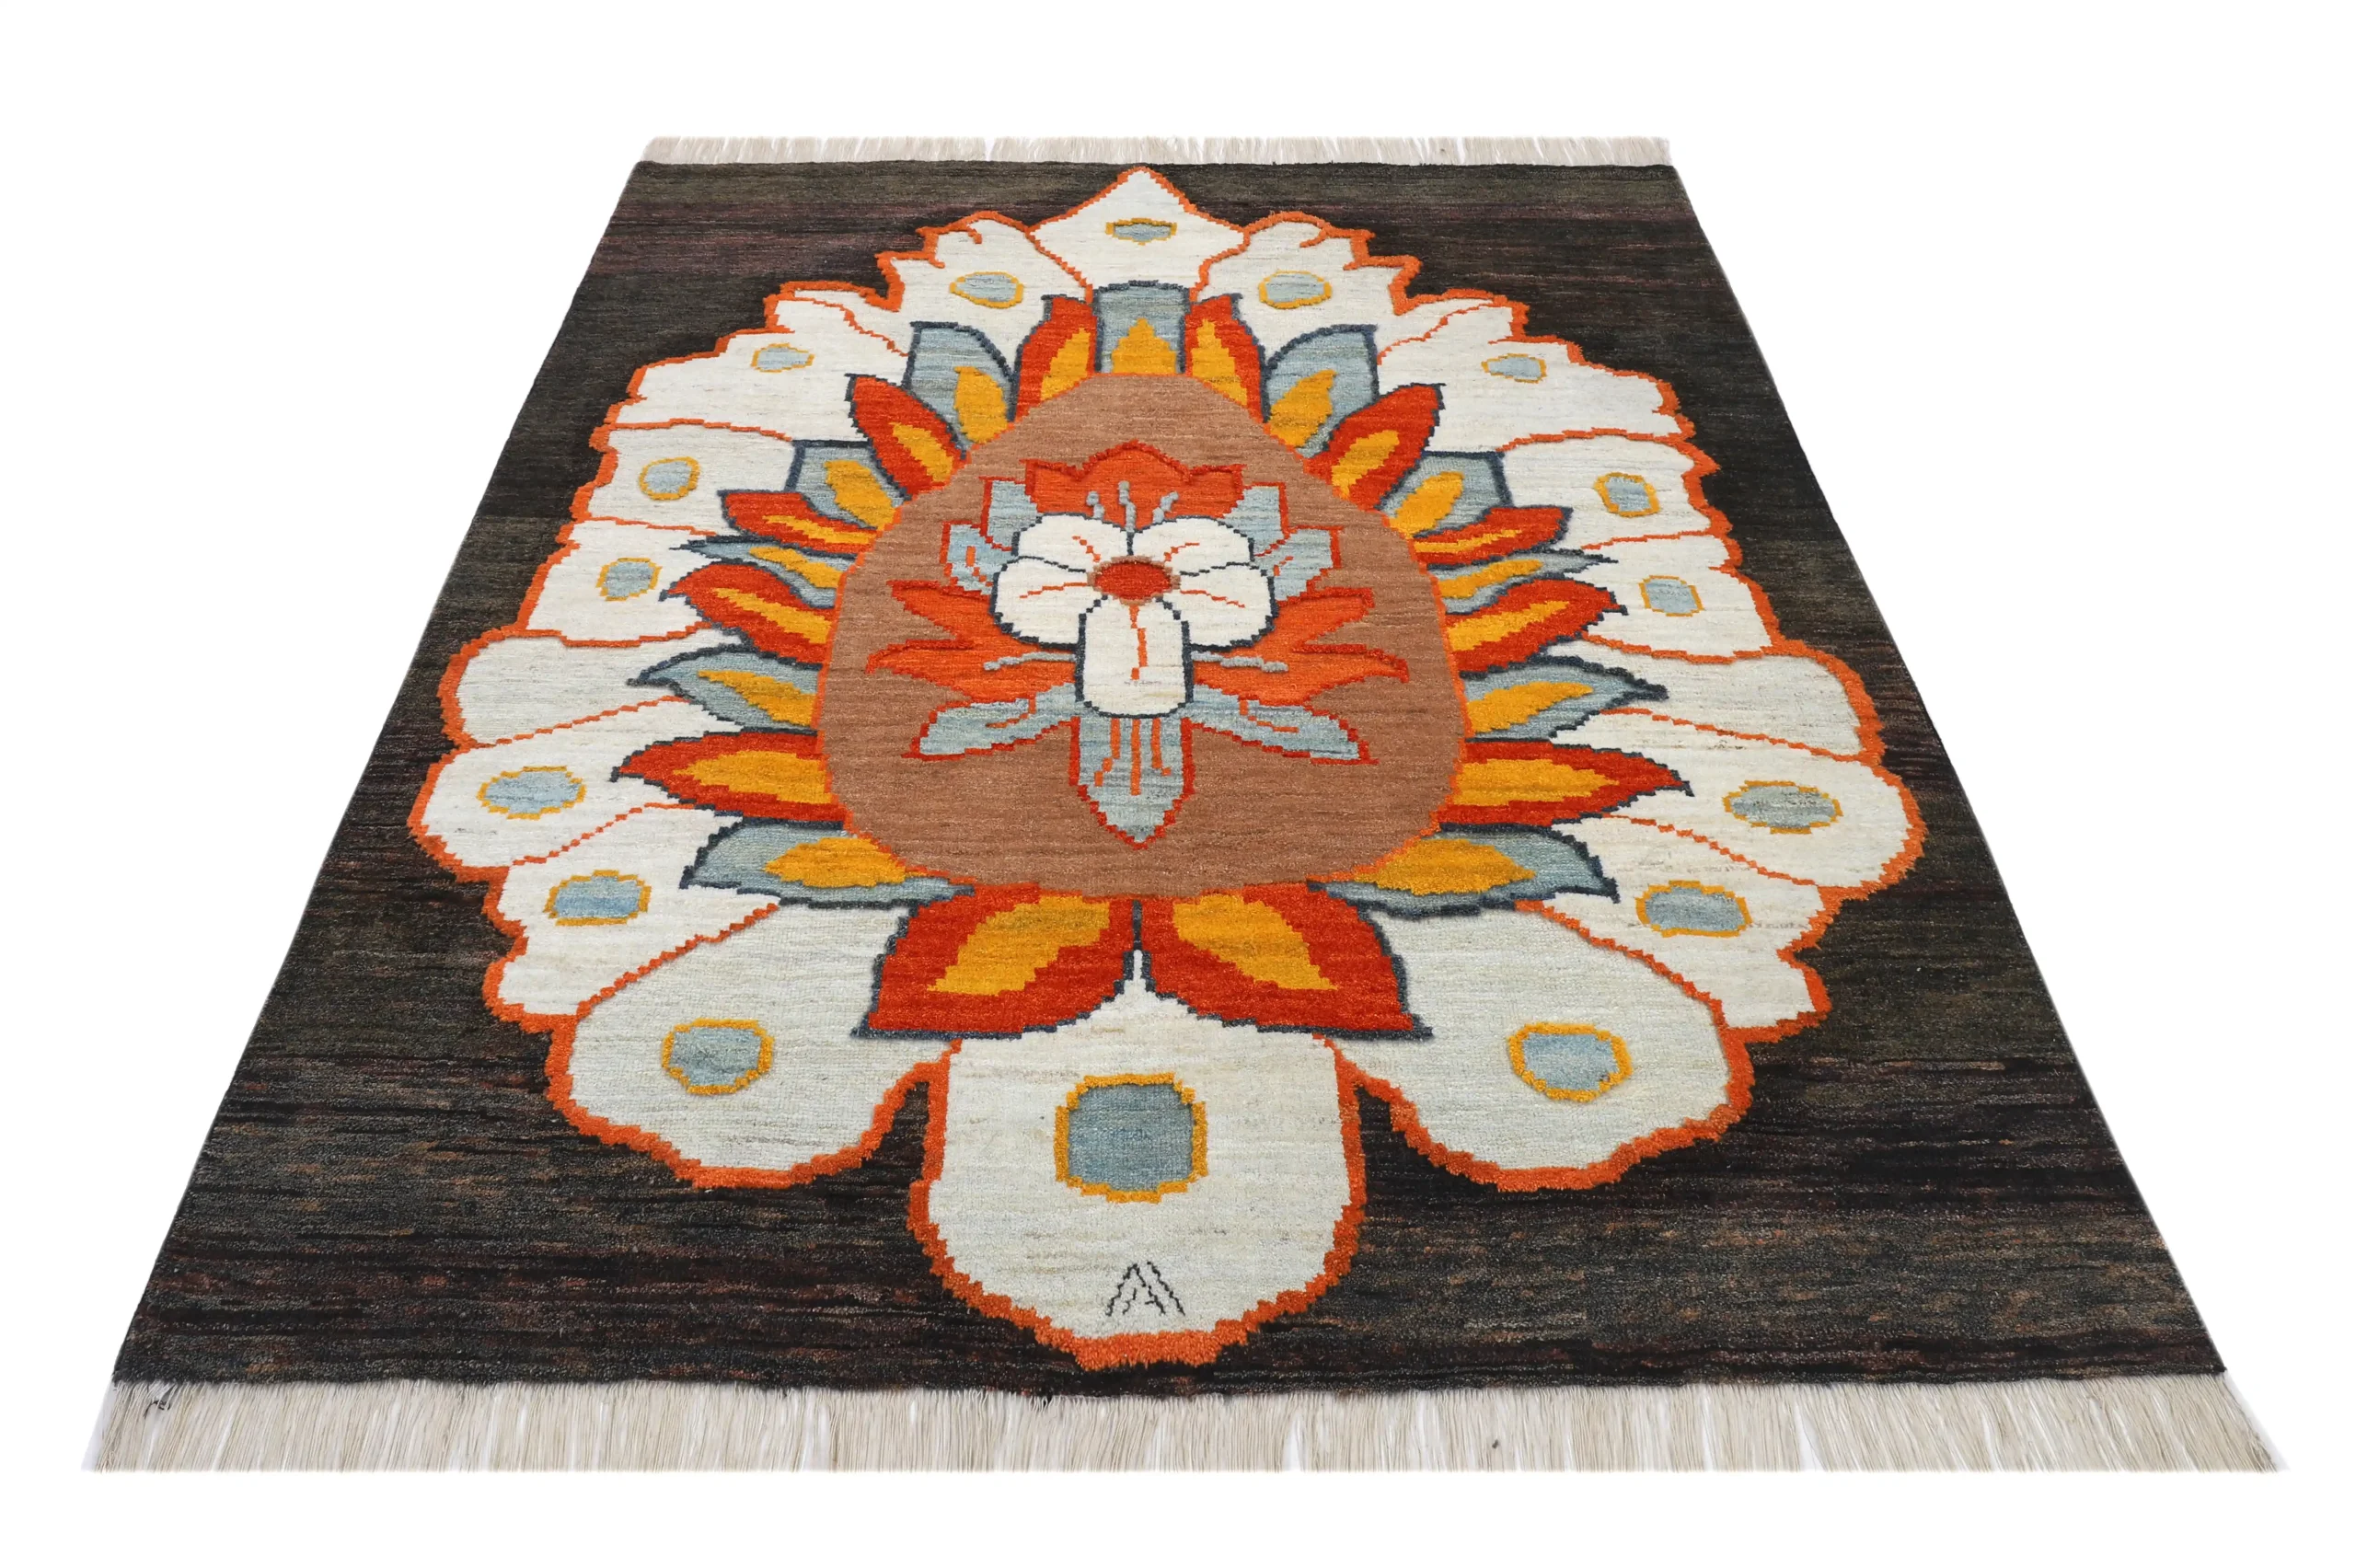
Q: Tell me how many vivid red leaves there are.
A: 12